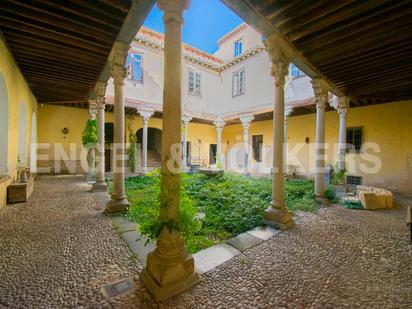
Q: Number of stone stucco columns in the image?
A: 12